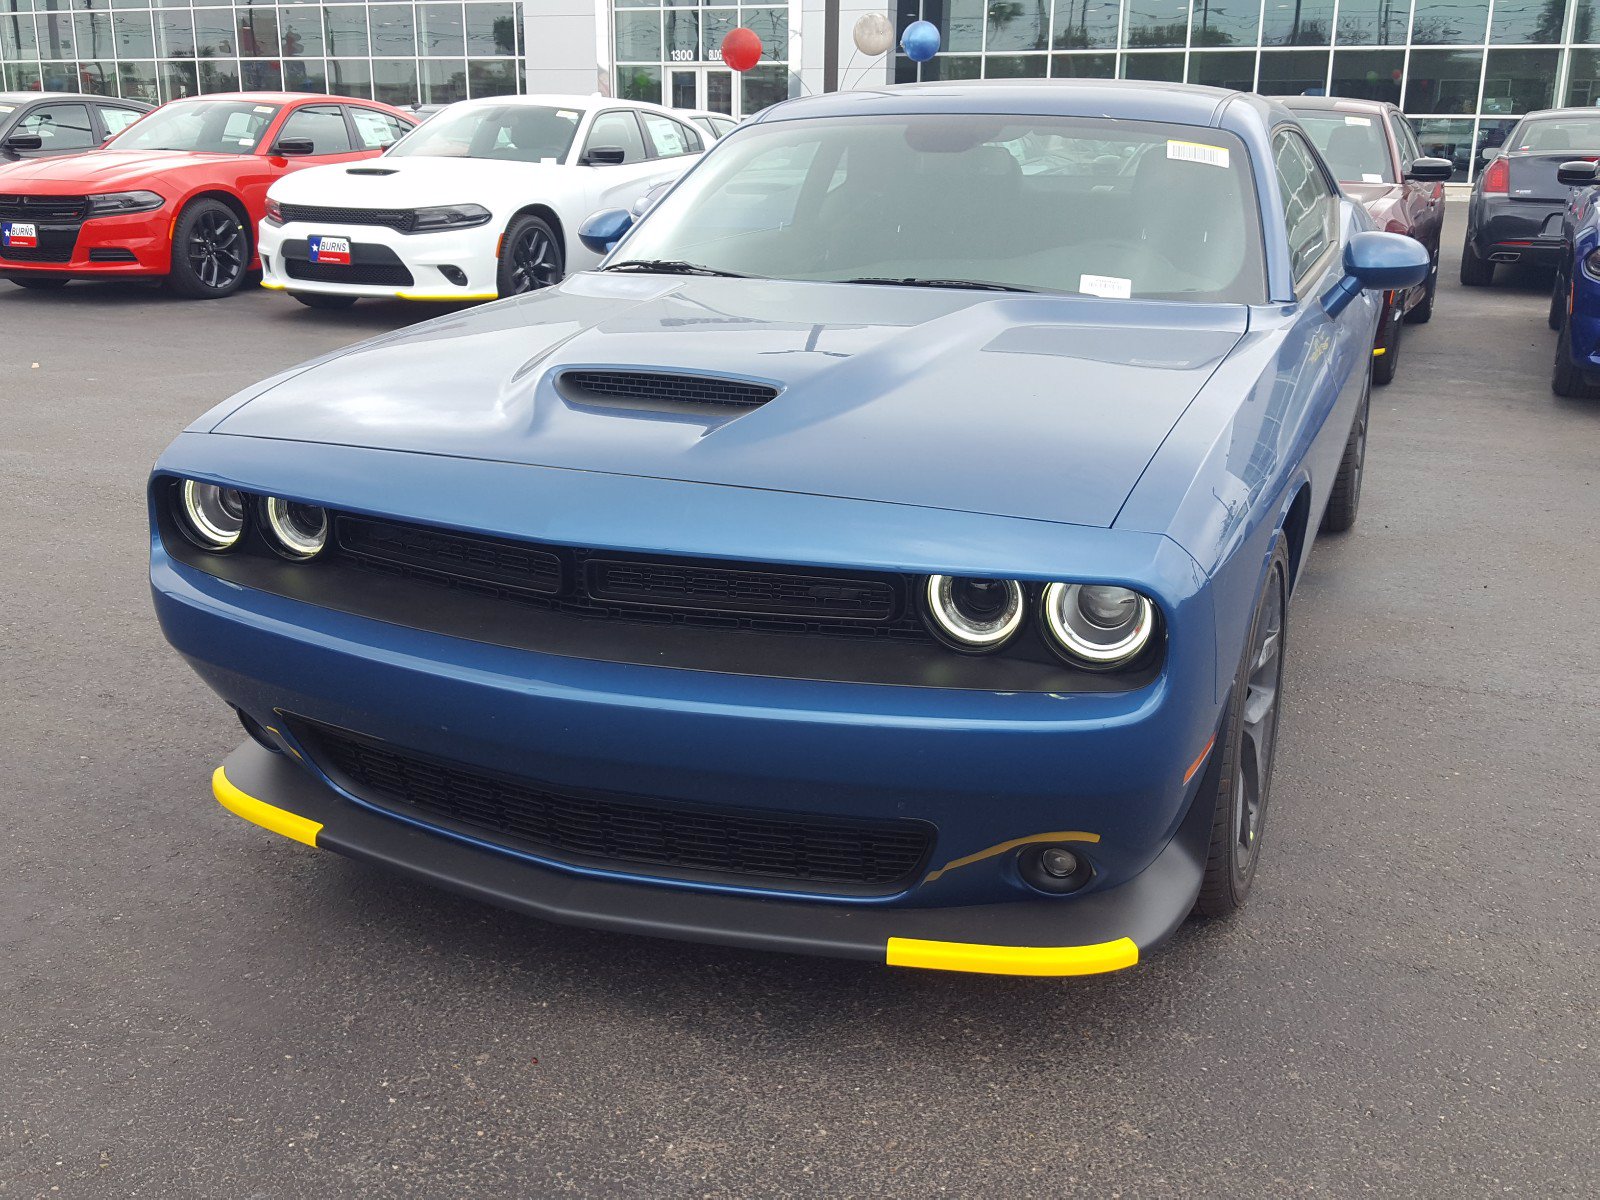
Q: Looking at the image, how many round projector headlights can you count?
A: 4